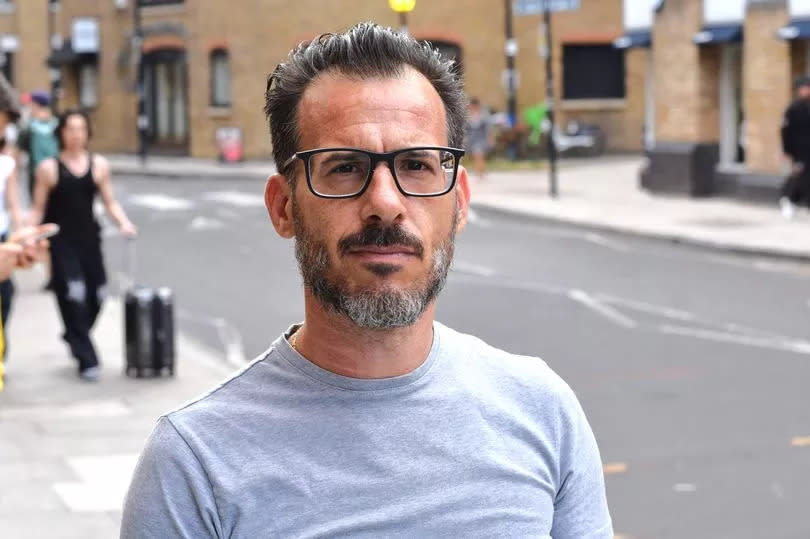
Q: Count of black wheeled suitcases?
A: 1